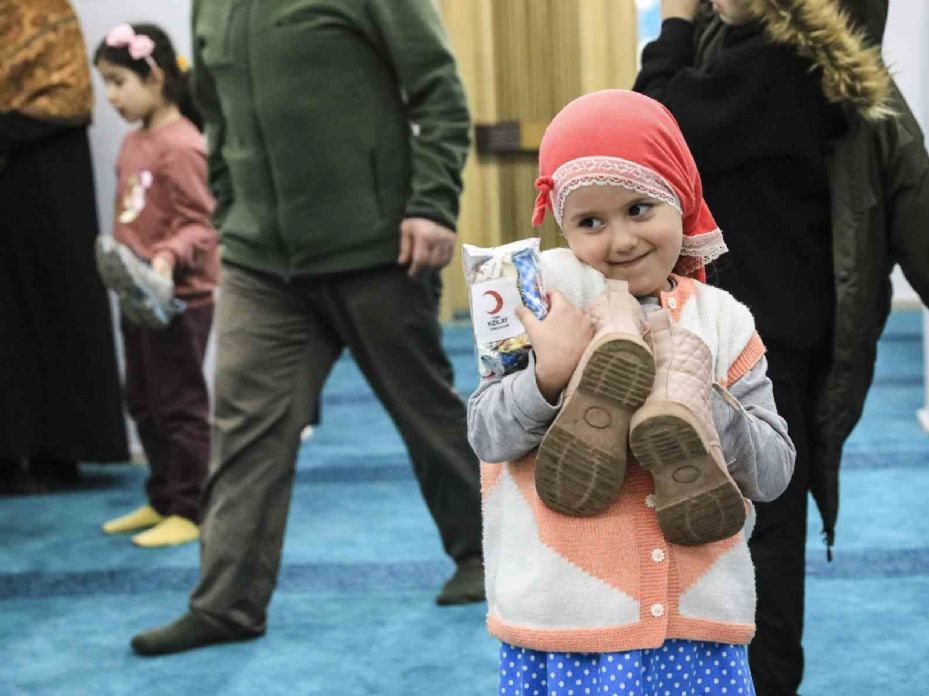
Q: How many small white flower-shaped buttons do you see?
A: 4